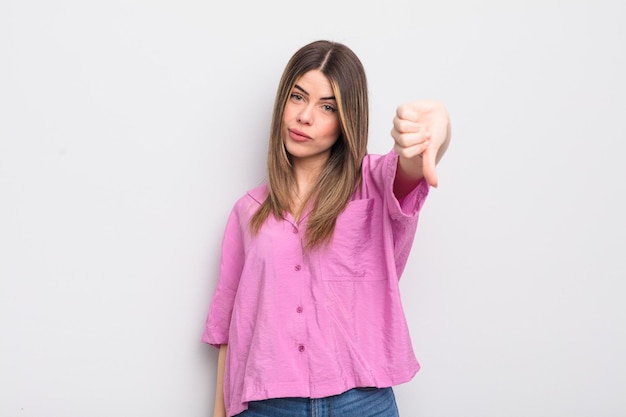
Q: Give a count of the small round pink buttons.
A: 4